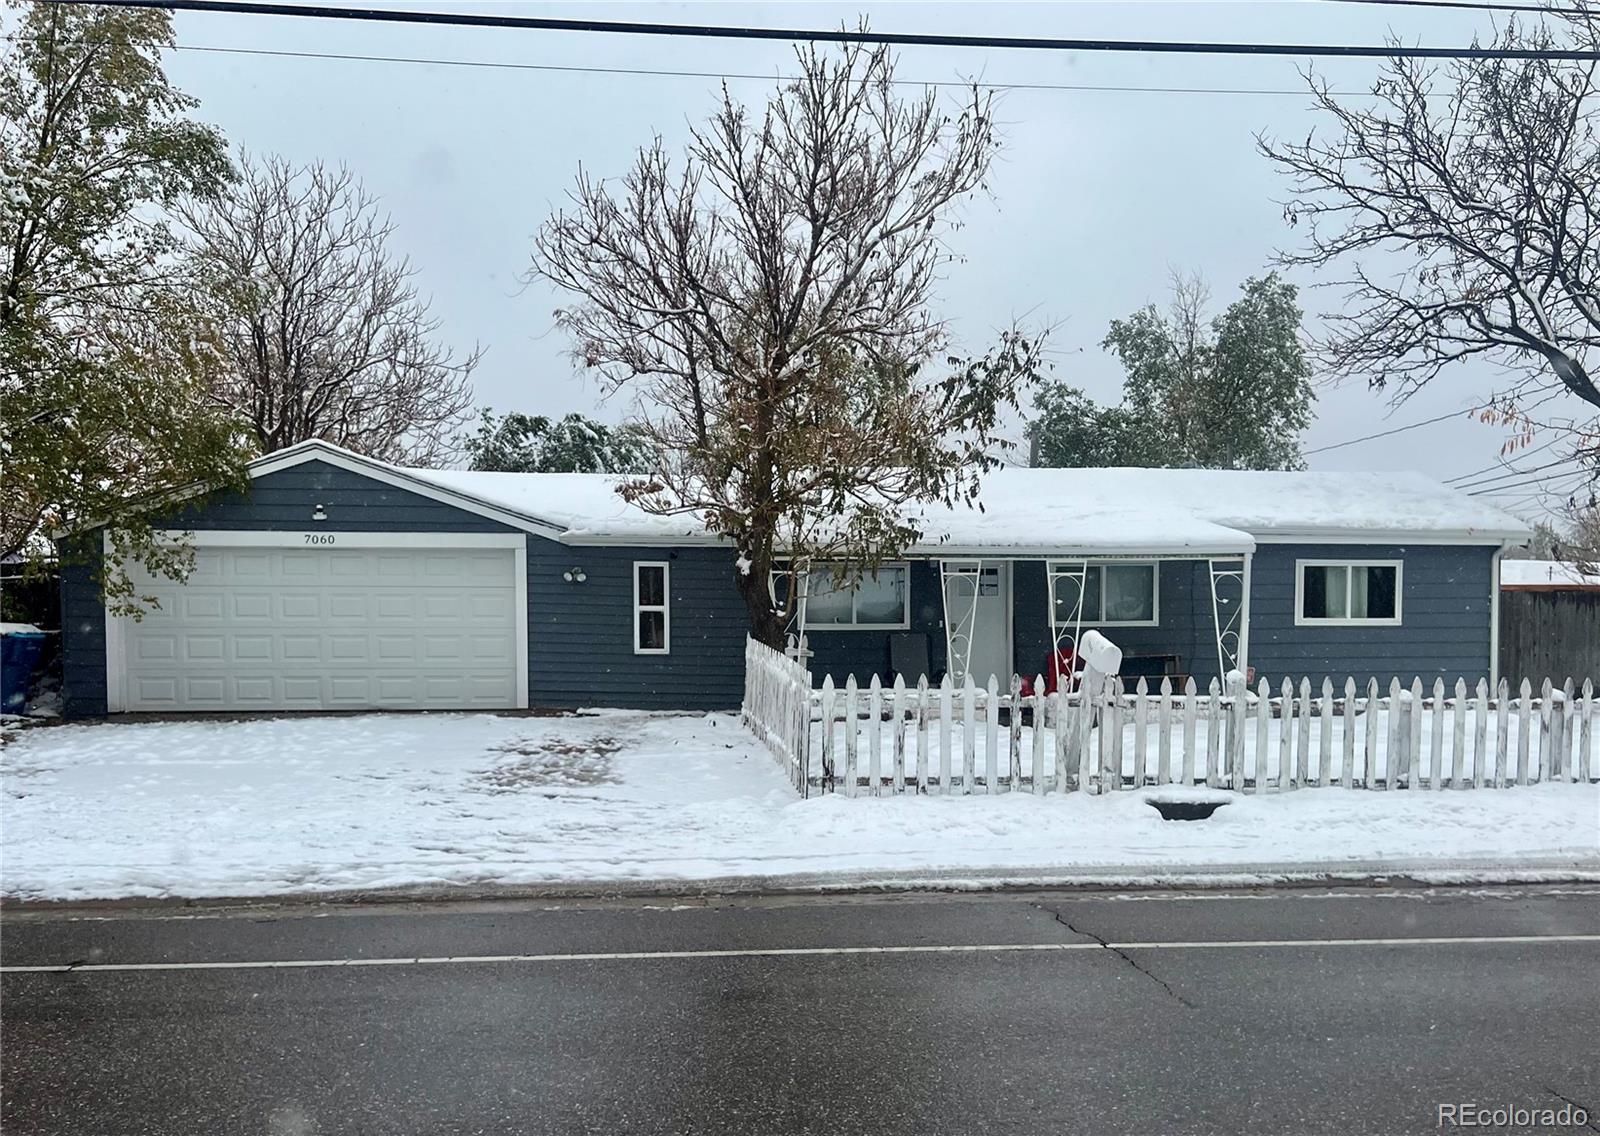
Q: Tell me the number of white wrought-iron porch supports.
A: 4